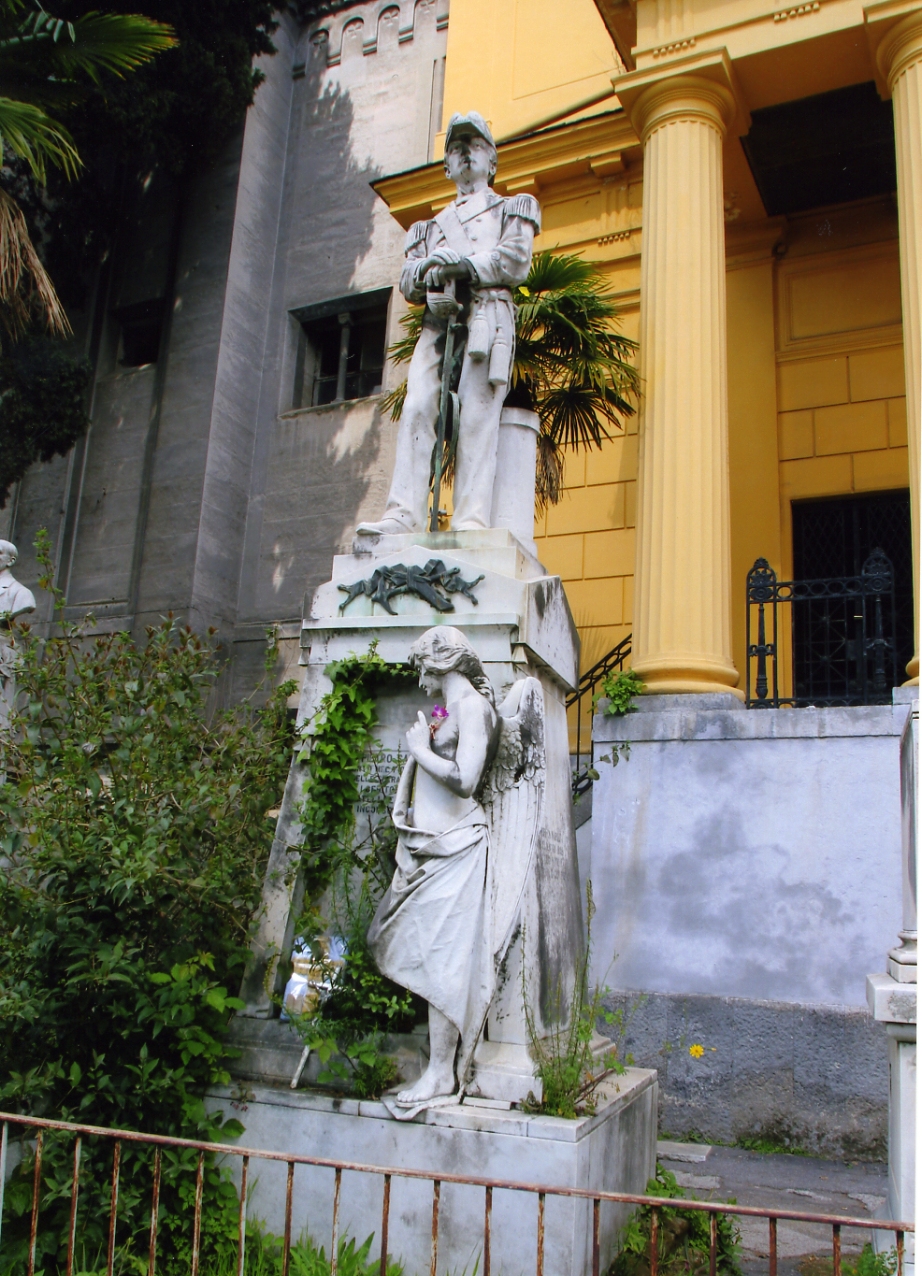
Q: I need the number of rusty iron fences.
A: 1